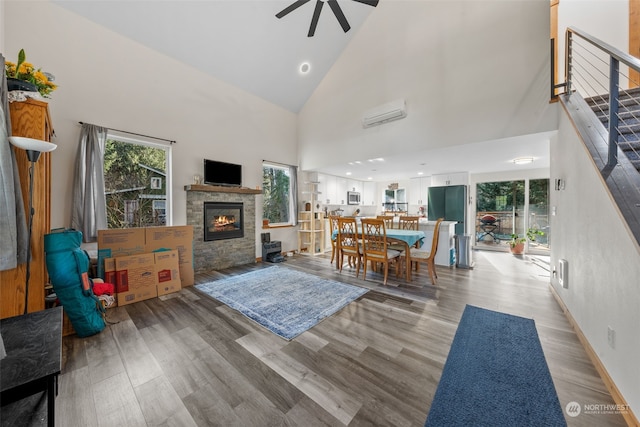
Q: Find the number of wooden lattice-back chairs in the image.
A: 6